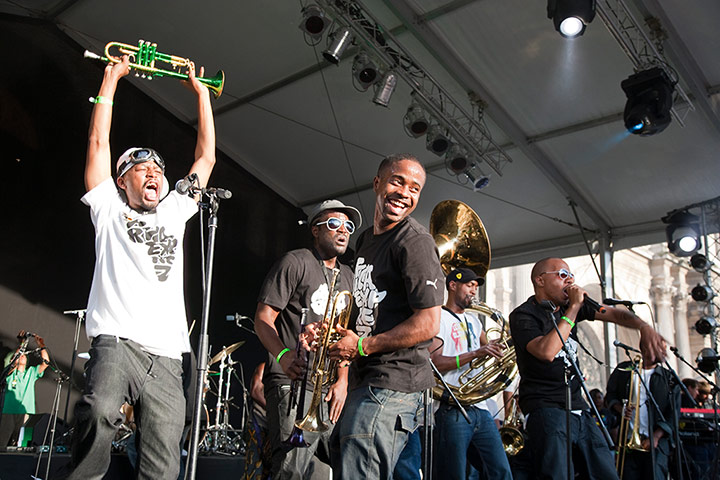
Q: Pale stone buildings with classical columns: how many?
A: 1